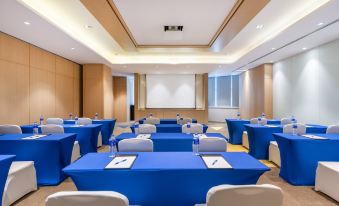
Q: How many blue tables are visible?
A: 11